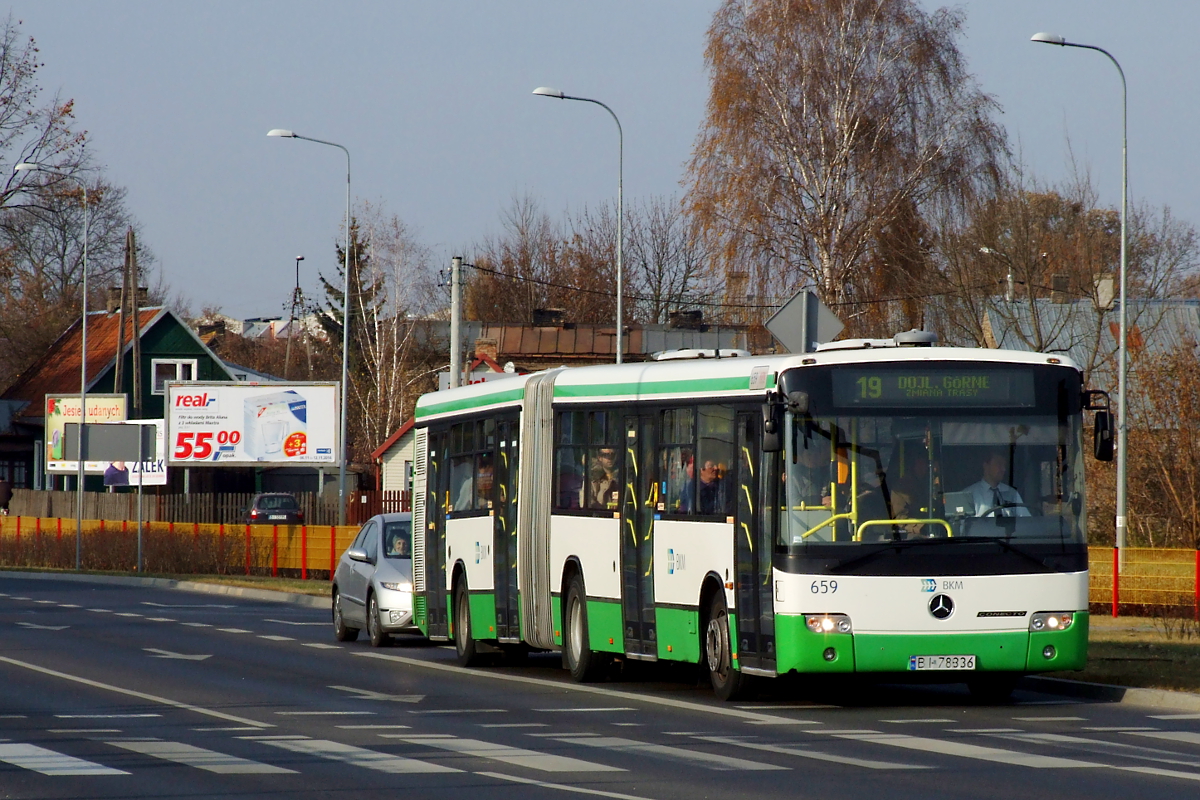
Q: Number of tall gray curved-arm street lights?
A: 4